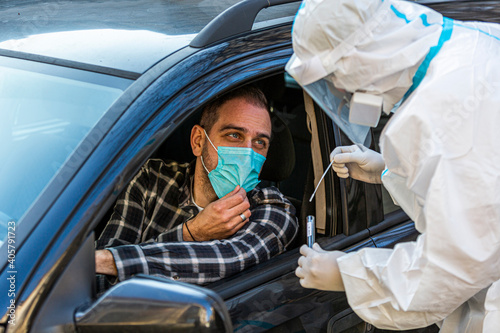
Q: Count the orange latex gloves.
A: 0